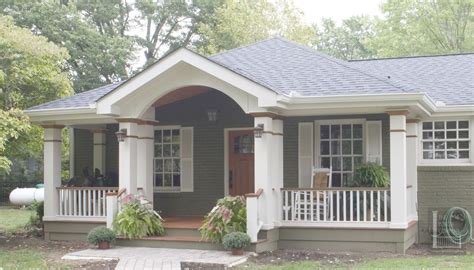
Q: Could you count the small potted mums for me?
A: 2